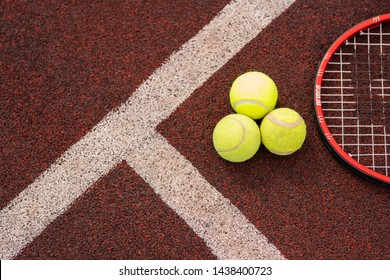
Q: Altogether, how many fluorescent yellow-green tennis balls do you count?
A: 3